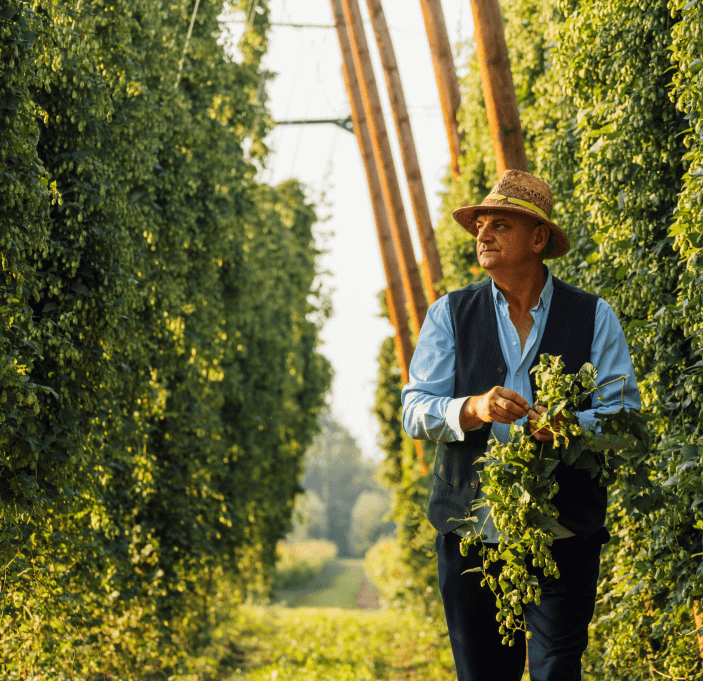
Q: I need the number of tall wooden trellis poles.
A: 5